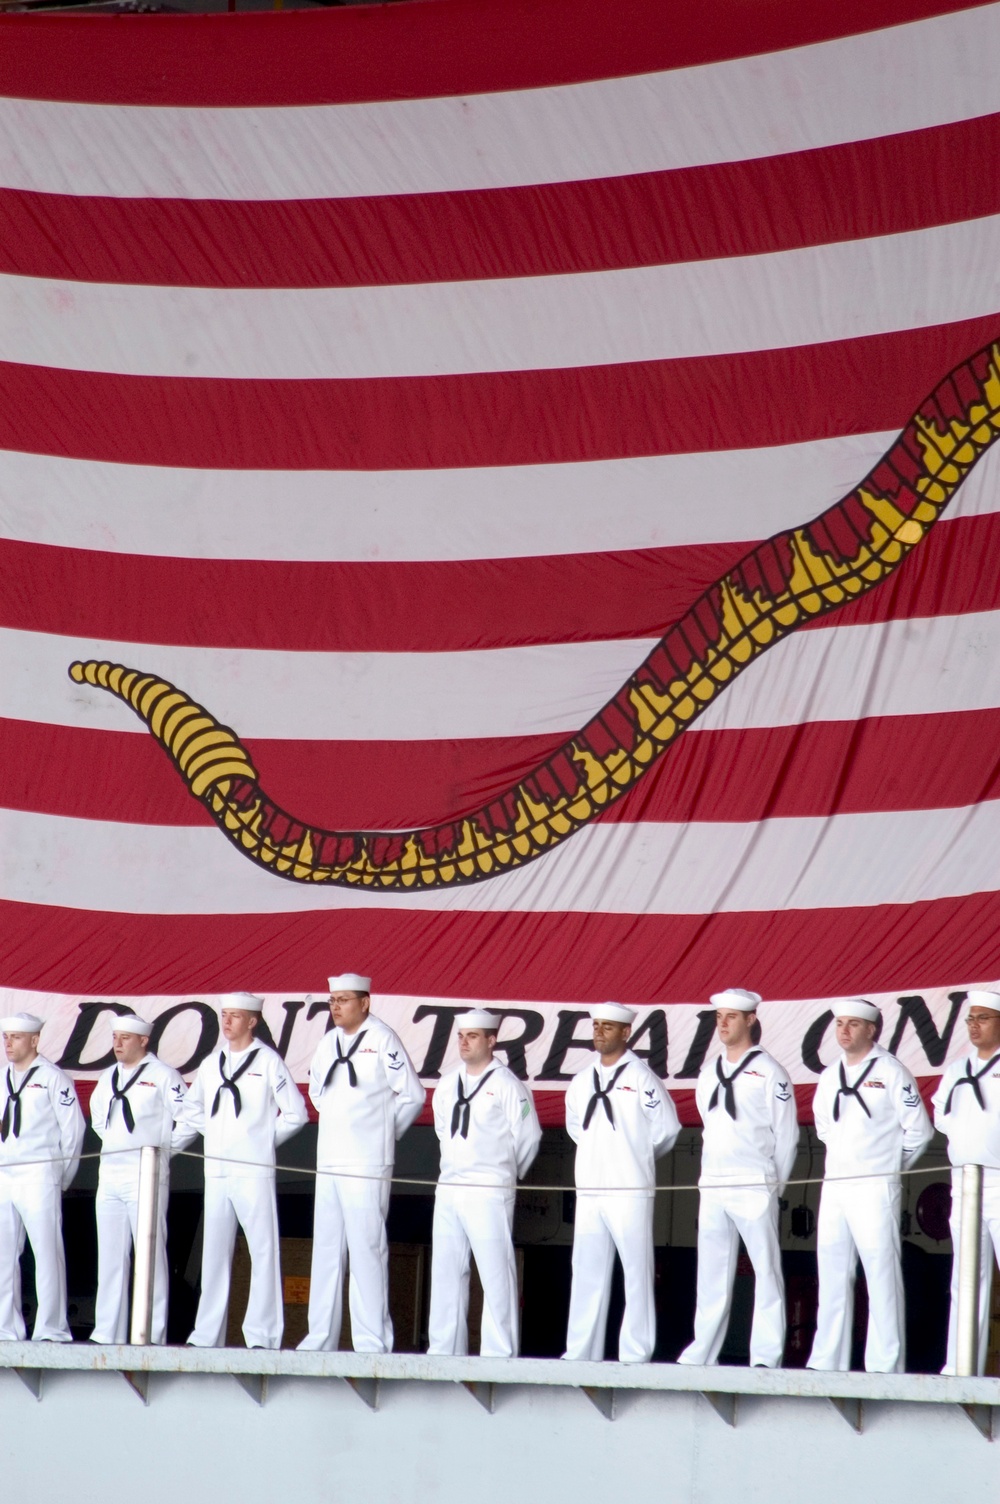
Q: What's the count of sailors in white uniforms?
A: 9